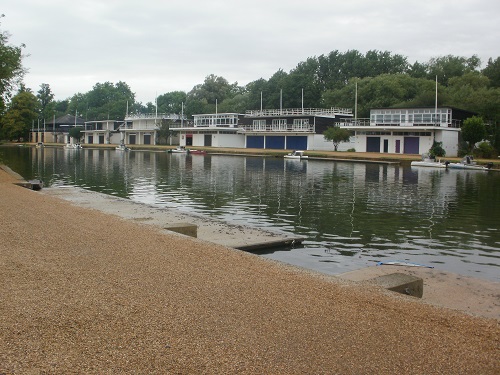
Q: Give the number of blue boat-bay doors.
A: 3